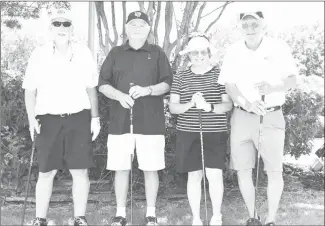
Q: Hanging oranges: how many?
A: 0